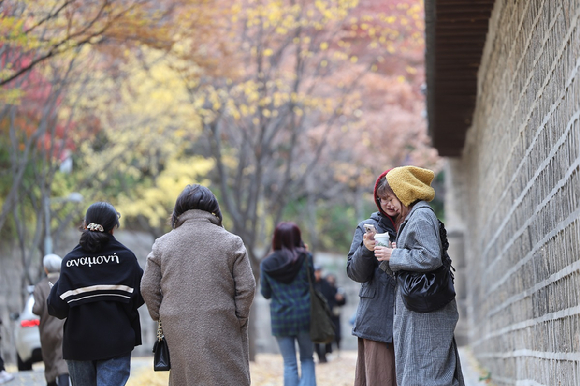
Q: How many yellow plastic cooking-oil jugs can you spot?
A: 0